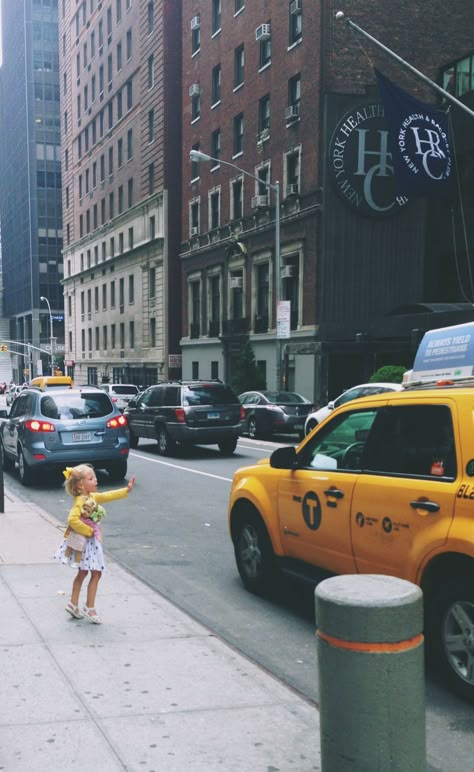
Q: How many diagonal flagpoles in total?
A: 1